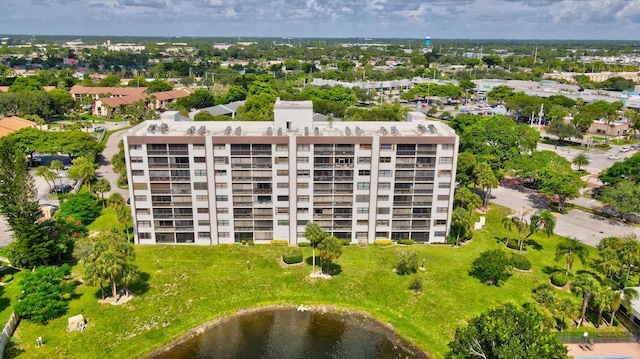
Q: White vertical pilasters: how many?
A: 5